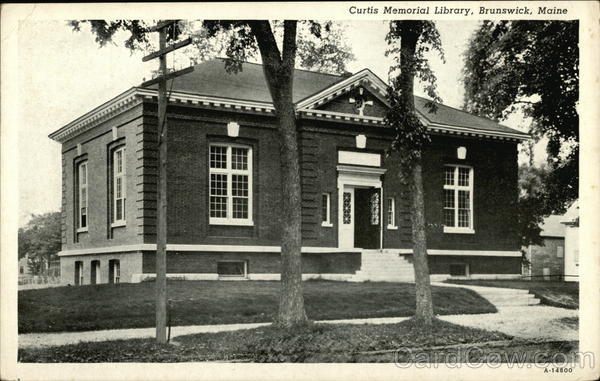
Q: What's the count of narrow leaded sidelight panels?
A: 2